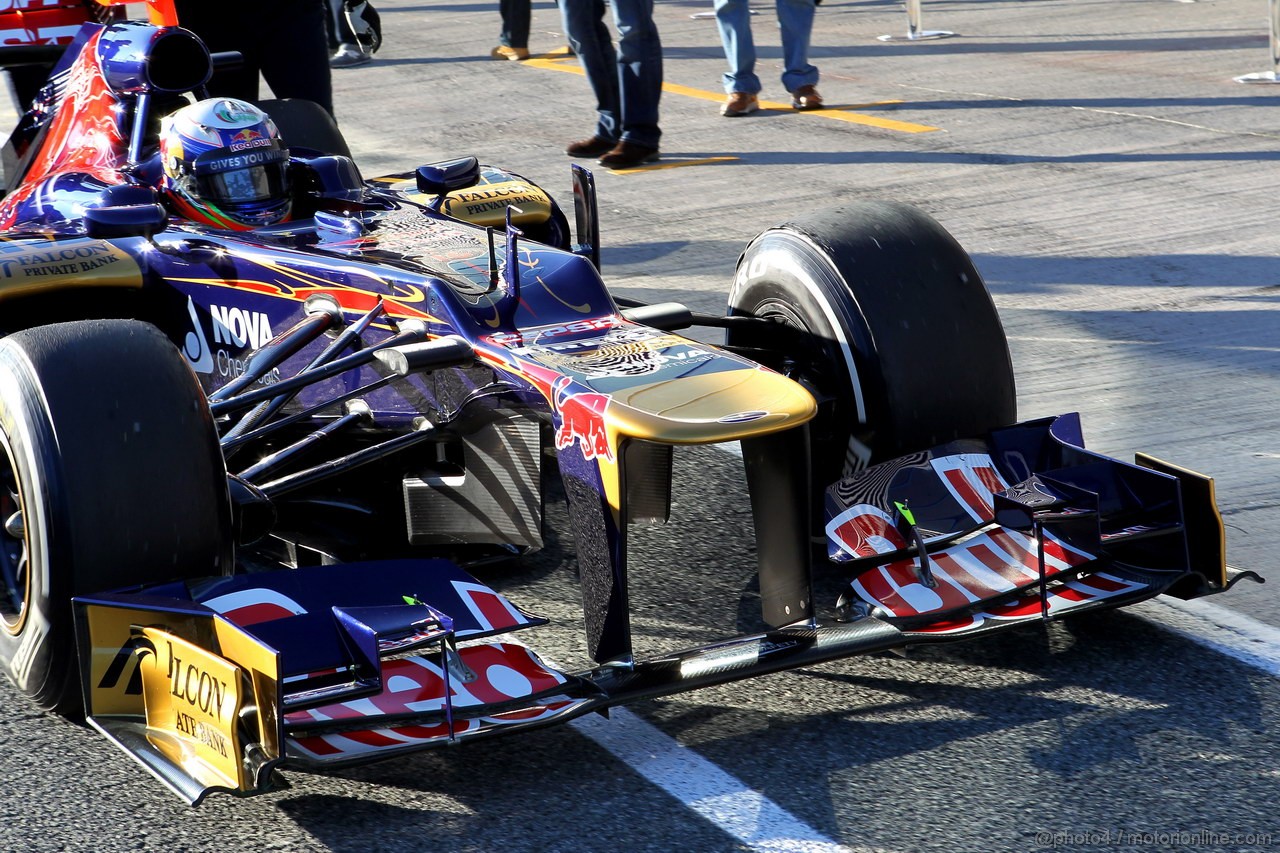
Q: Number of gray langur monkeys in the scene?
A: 0